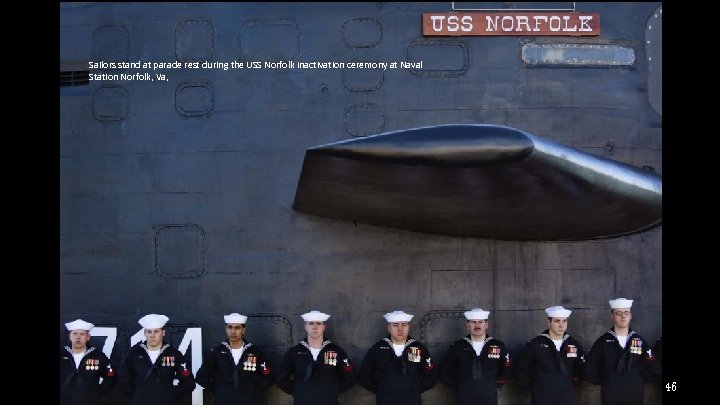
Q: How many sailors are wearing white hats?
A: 8